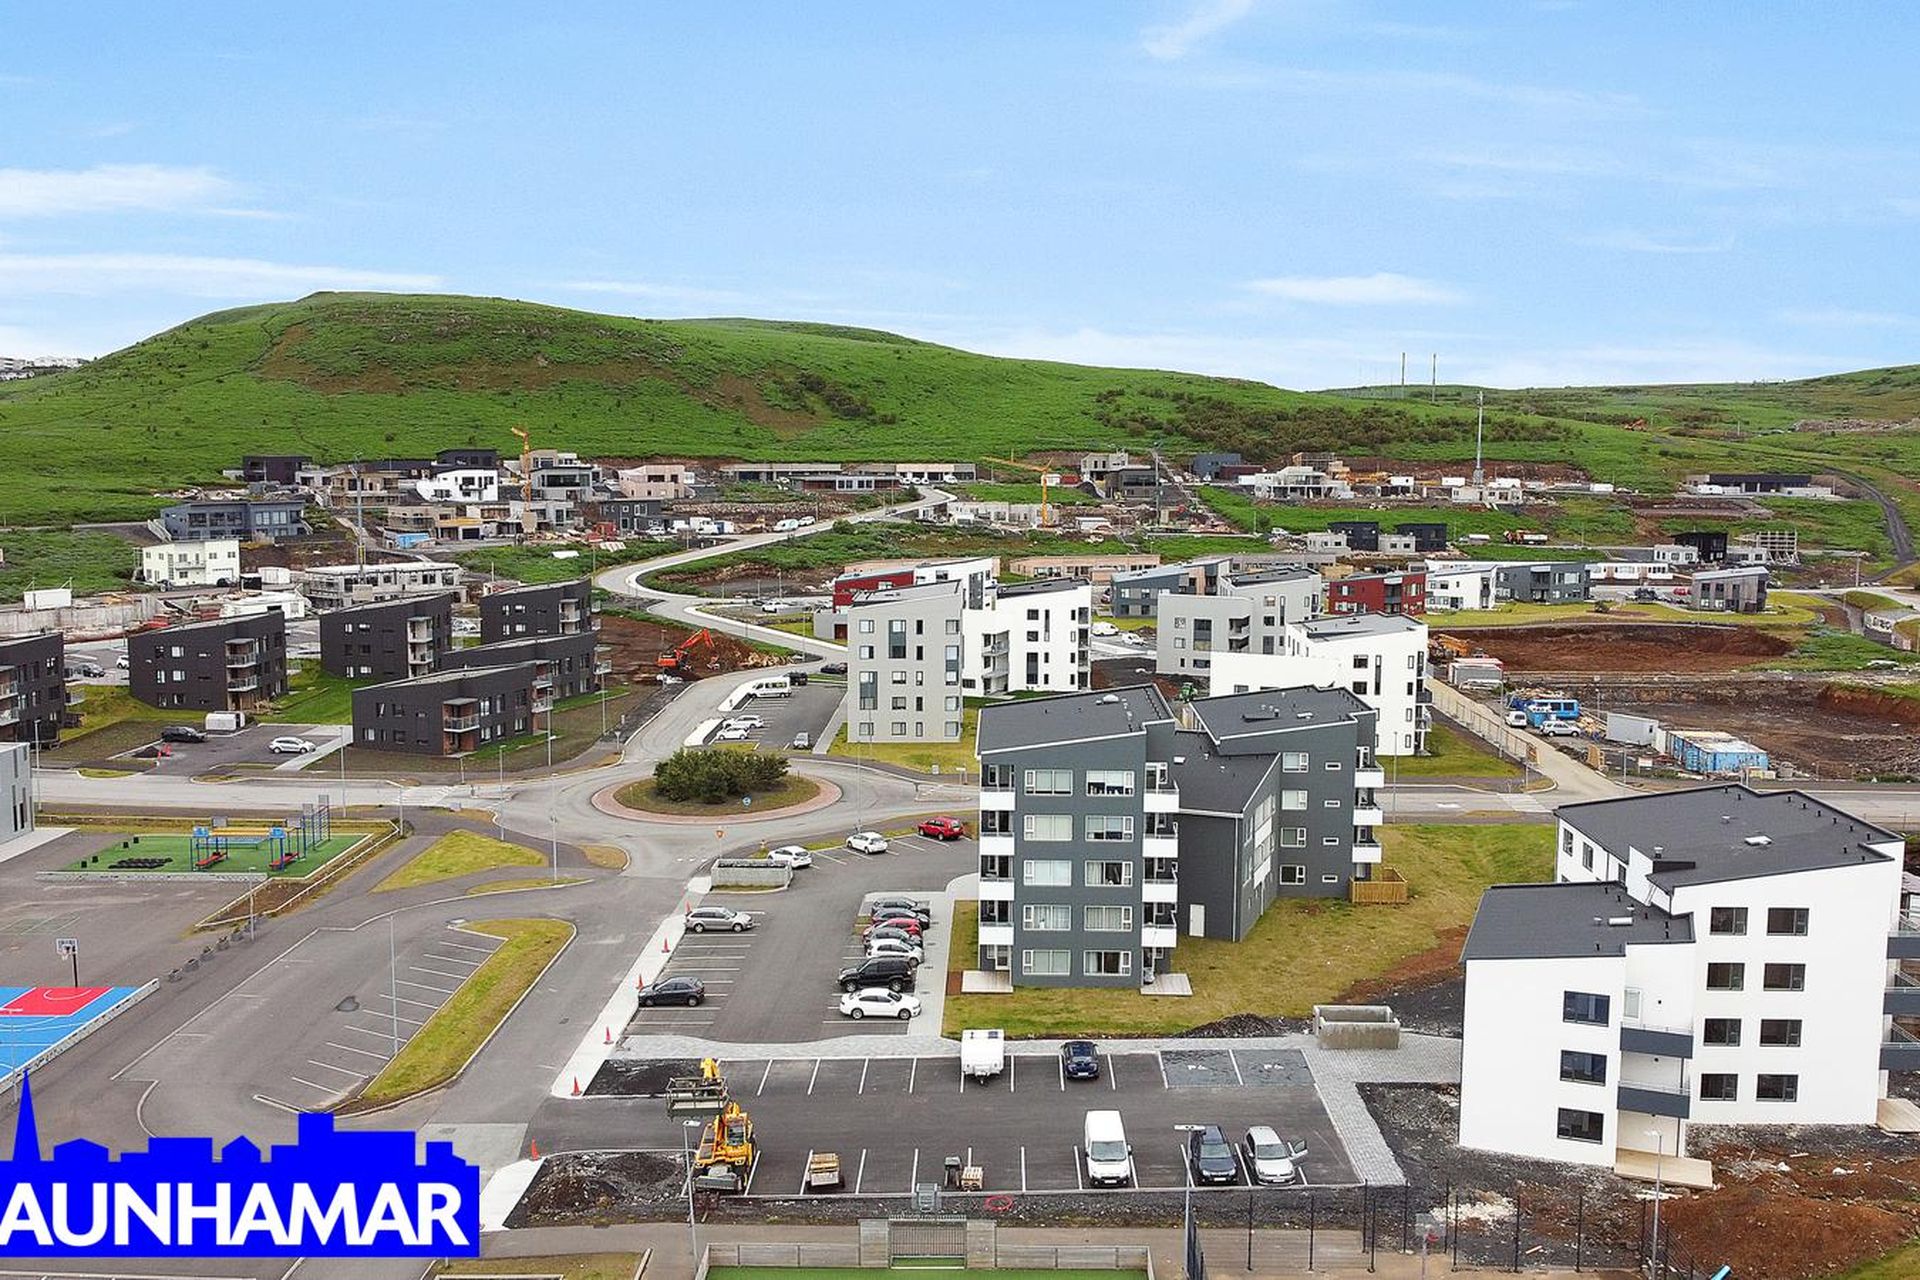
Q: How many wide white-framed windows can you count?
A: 10